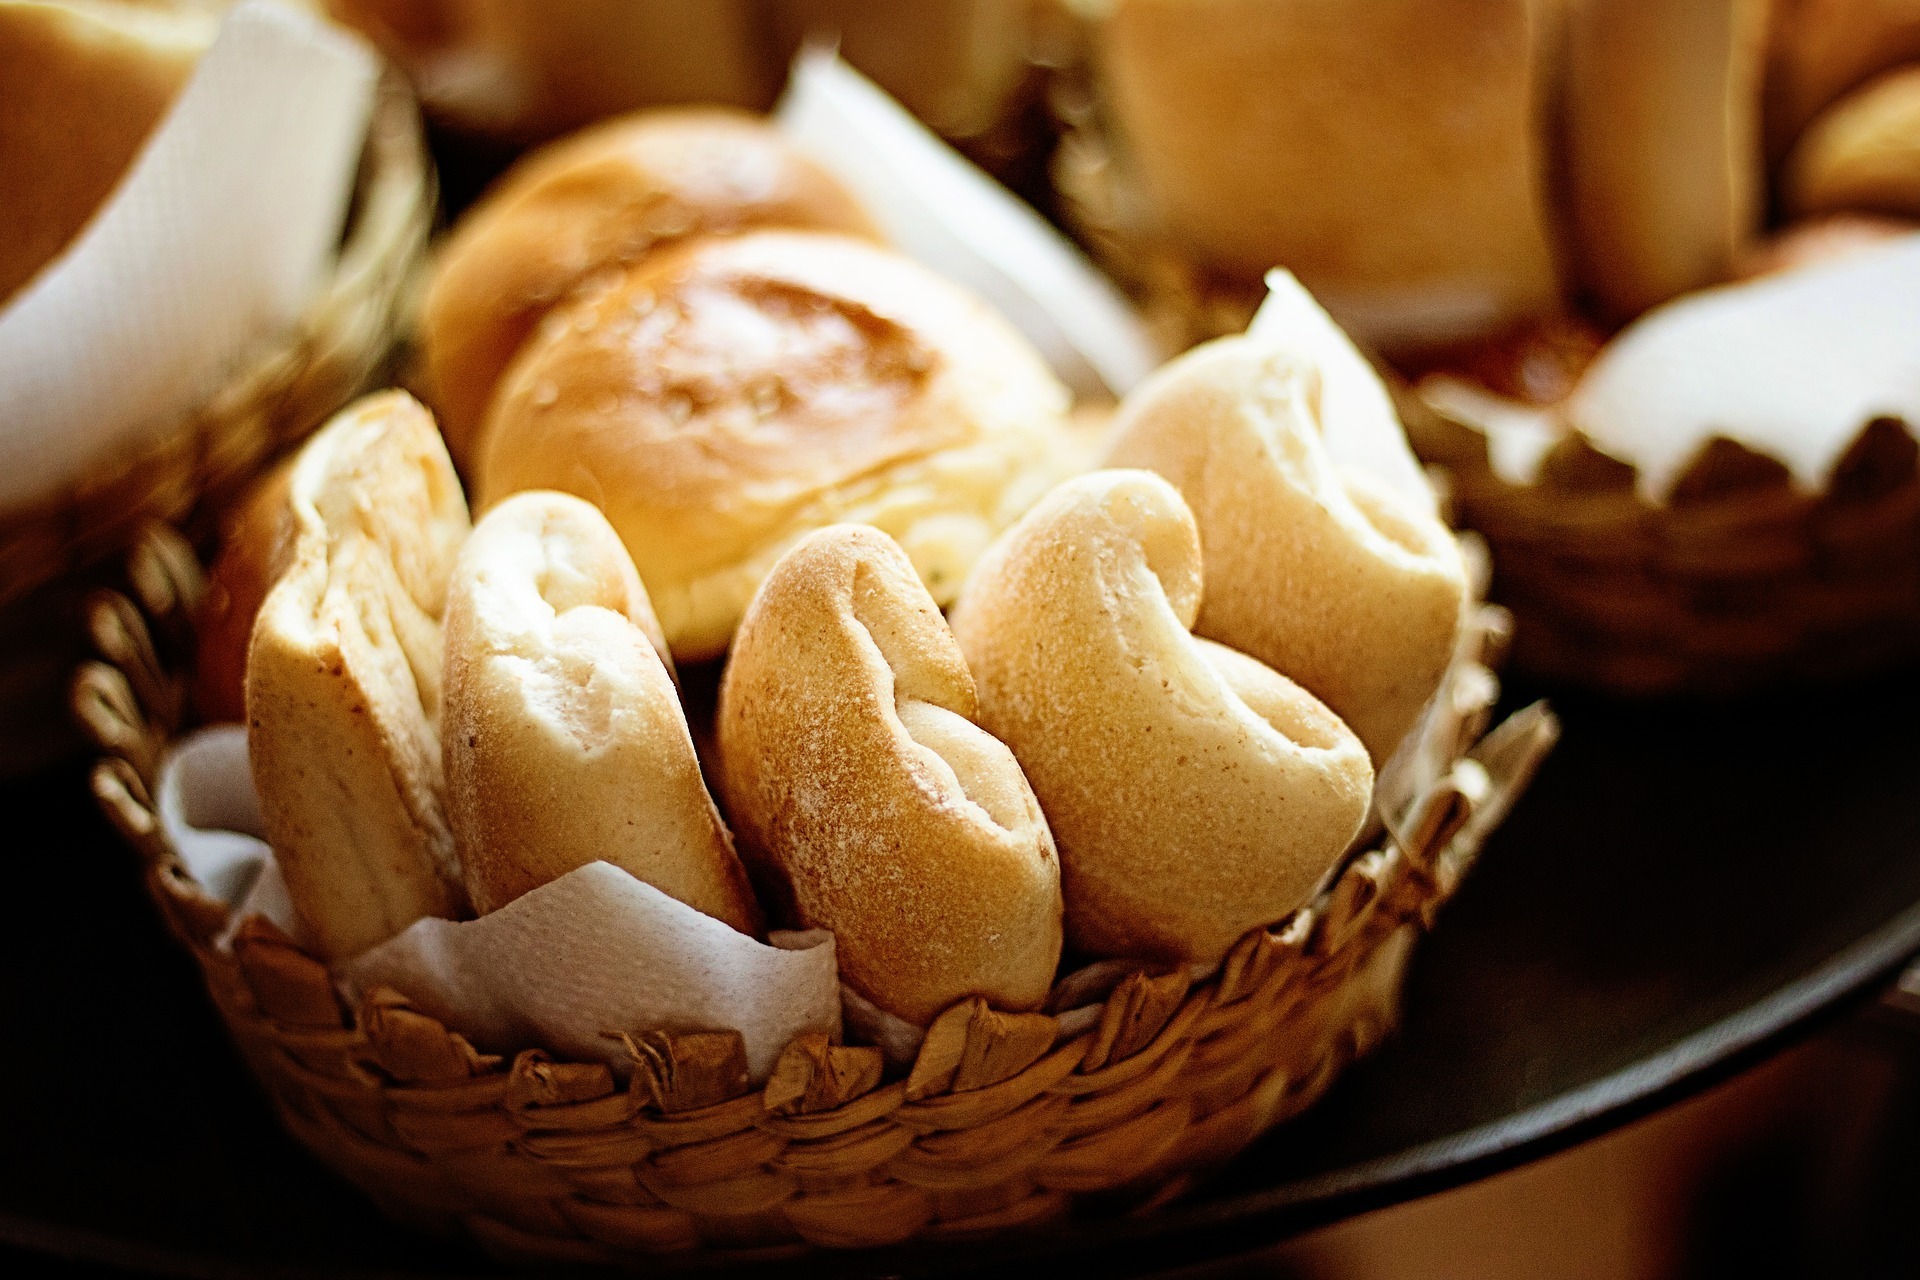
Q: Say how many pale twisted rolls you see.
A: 5